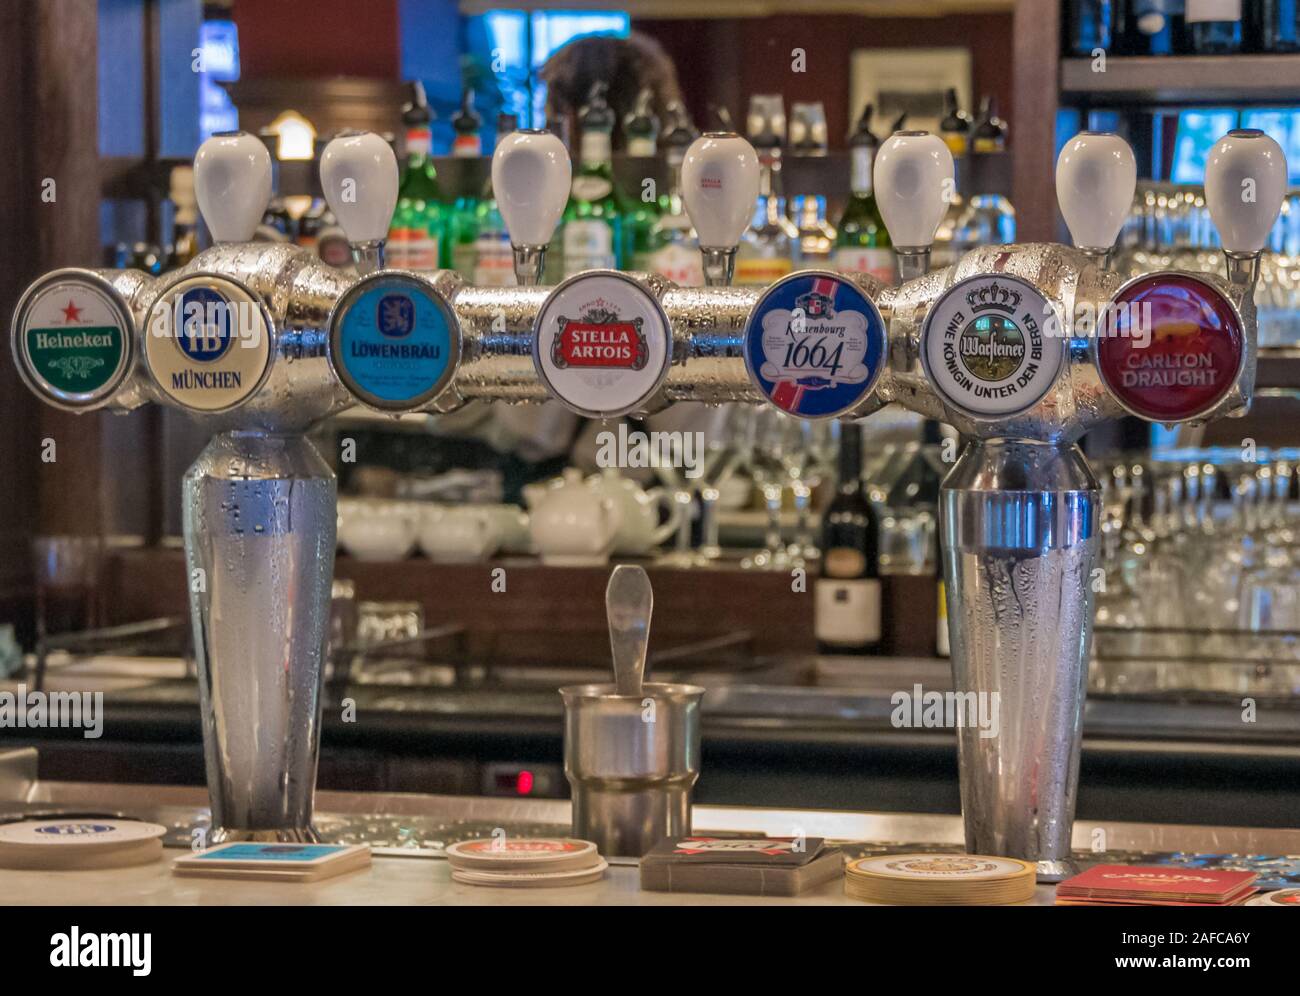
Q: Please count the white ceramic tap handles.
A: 7